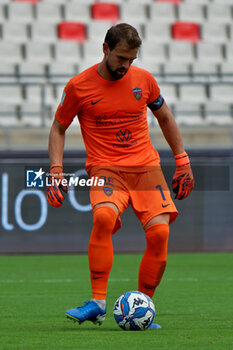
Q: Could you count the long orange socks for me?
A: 2